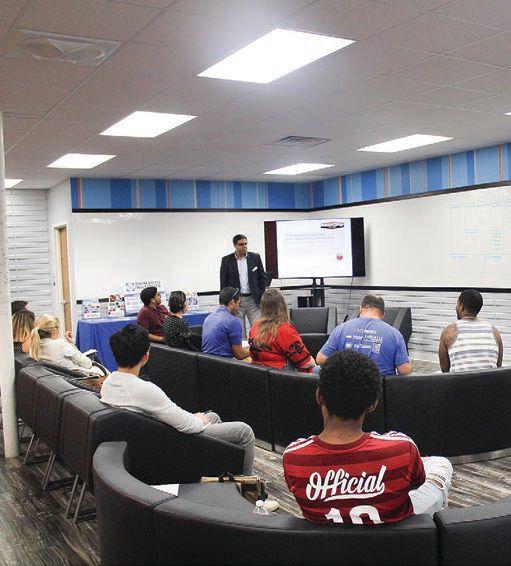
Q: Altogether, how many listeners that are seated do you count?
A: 11